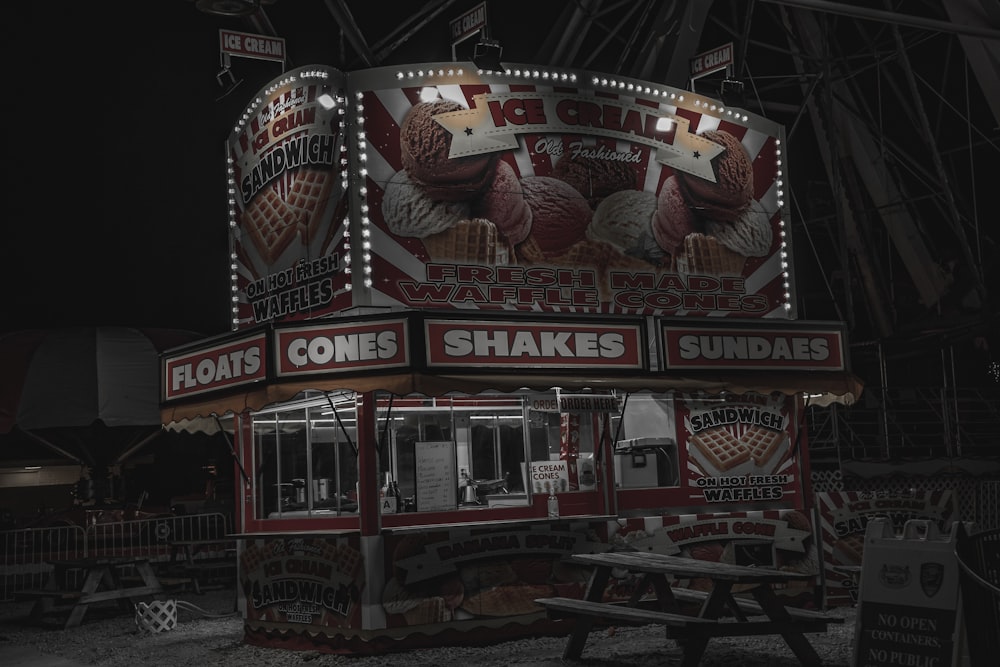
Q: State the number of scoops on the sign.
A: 9